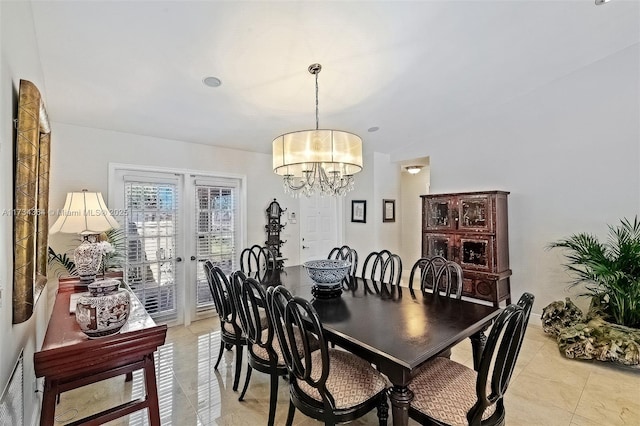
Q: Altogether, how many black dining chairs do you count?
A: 8